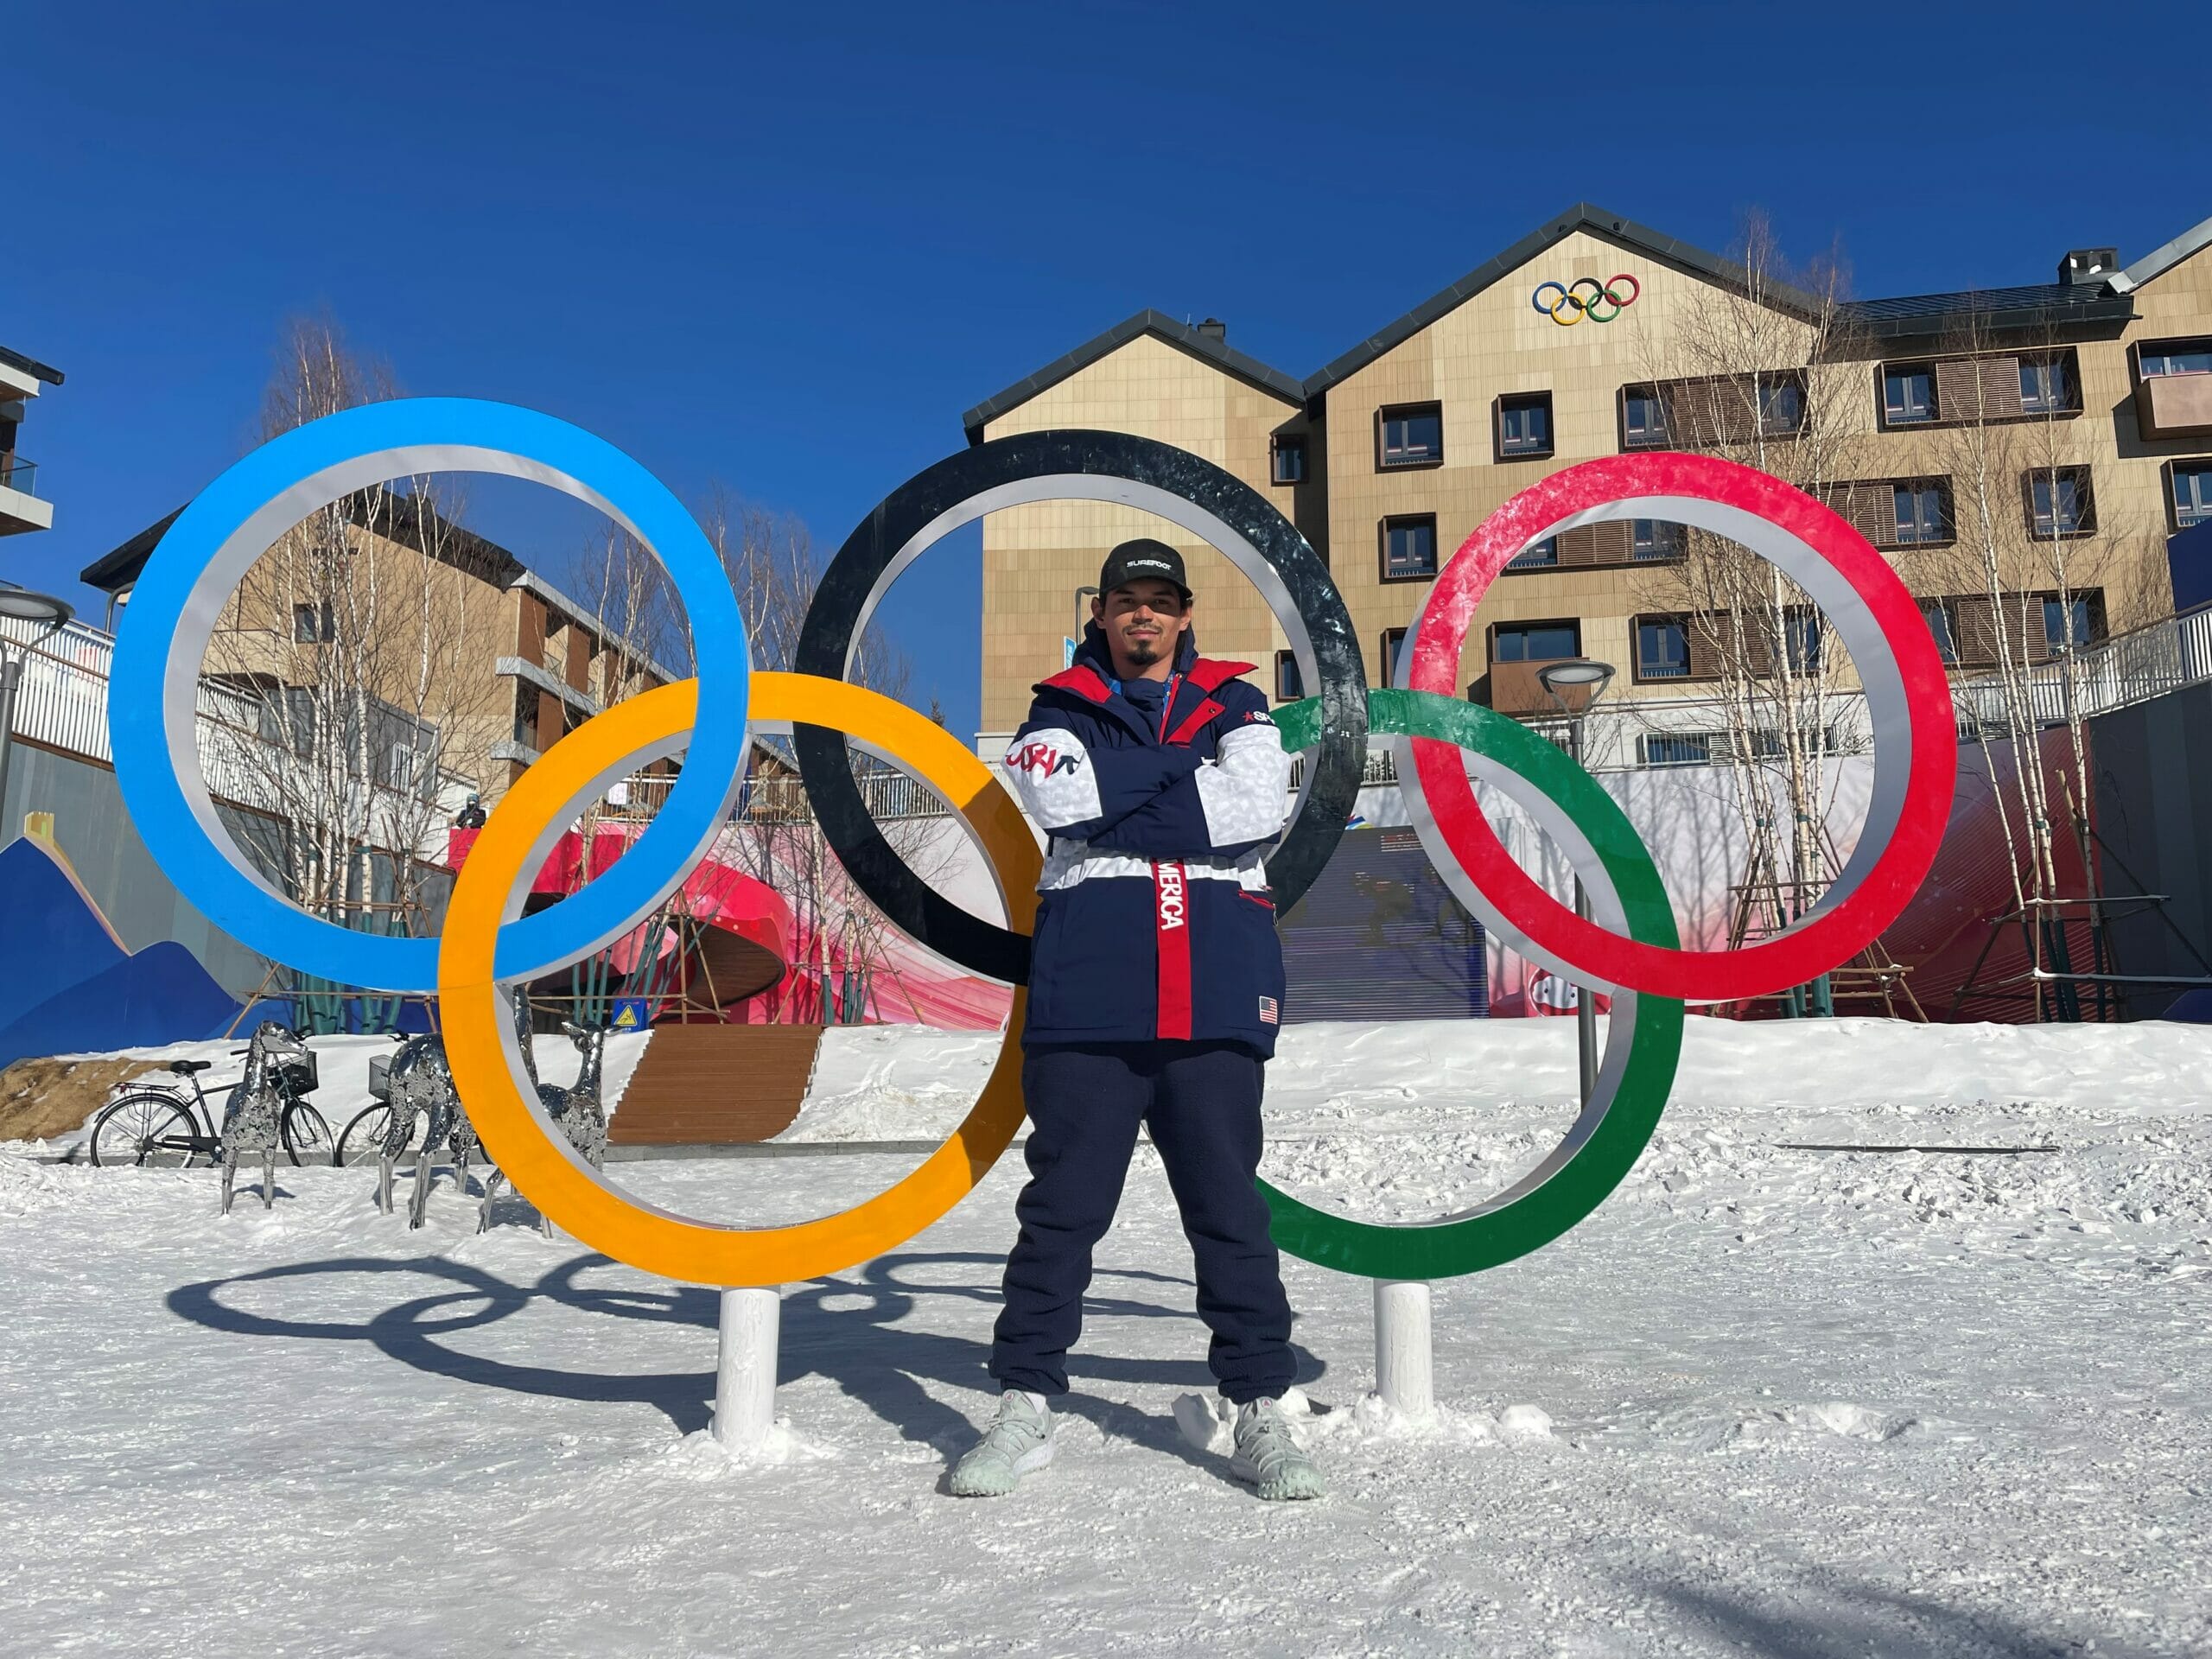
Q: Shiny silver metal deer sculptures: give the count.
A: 3